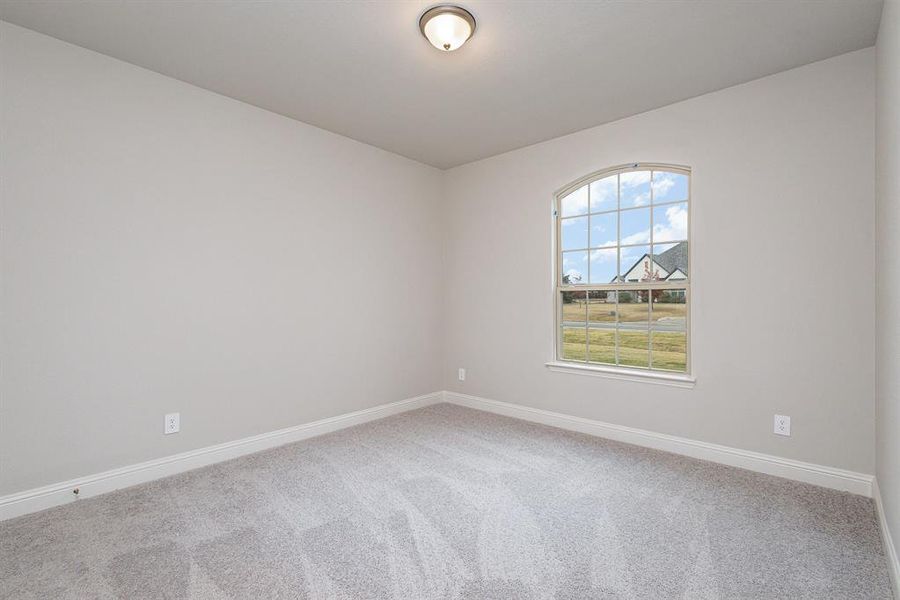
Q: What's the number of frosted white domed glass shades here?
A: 1